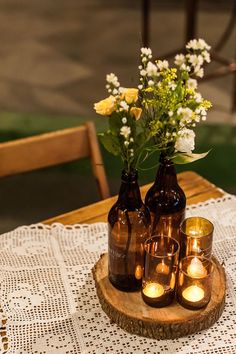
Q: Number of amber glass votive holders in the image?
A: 3